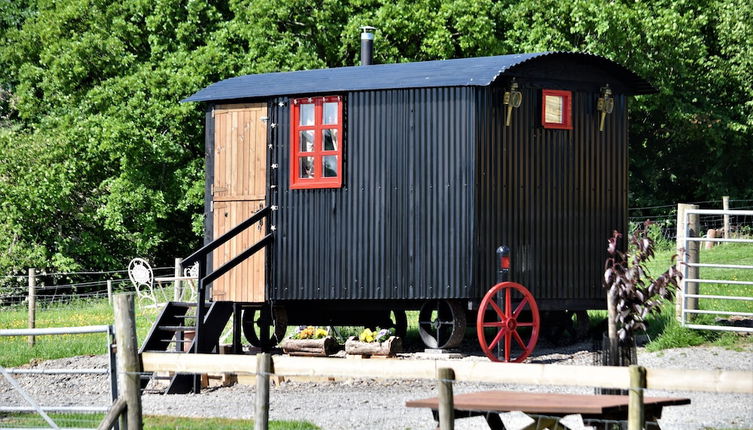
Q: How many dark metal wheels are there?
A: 4